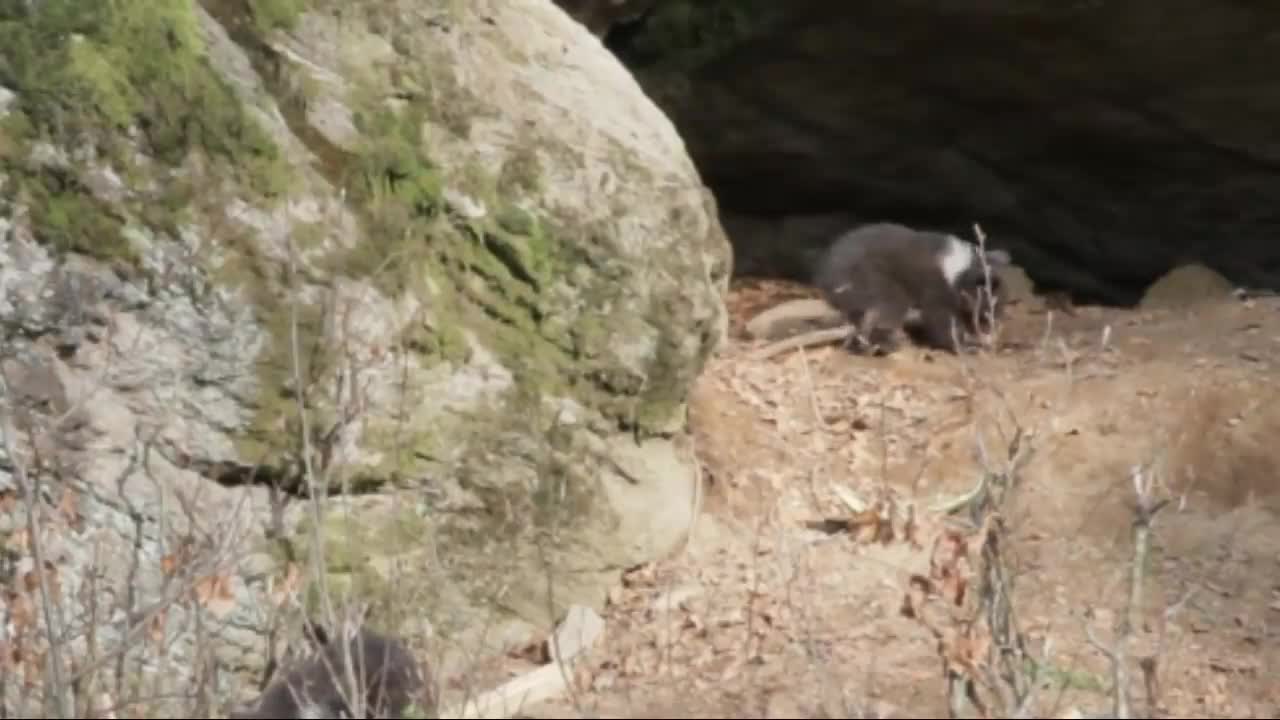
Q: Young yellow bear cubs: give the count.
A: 0